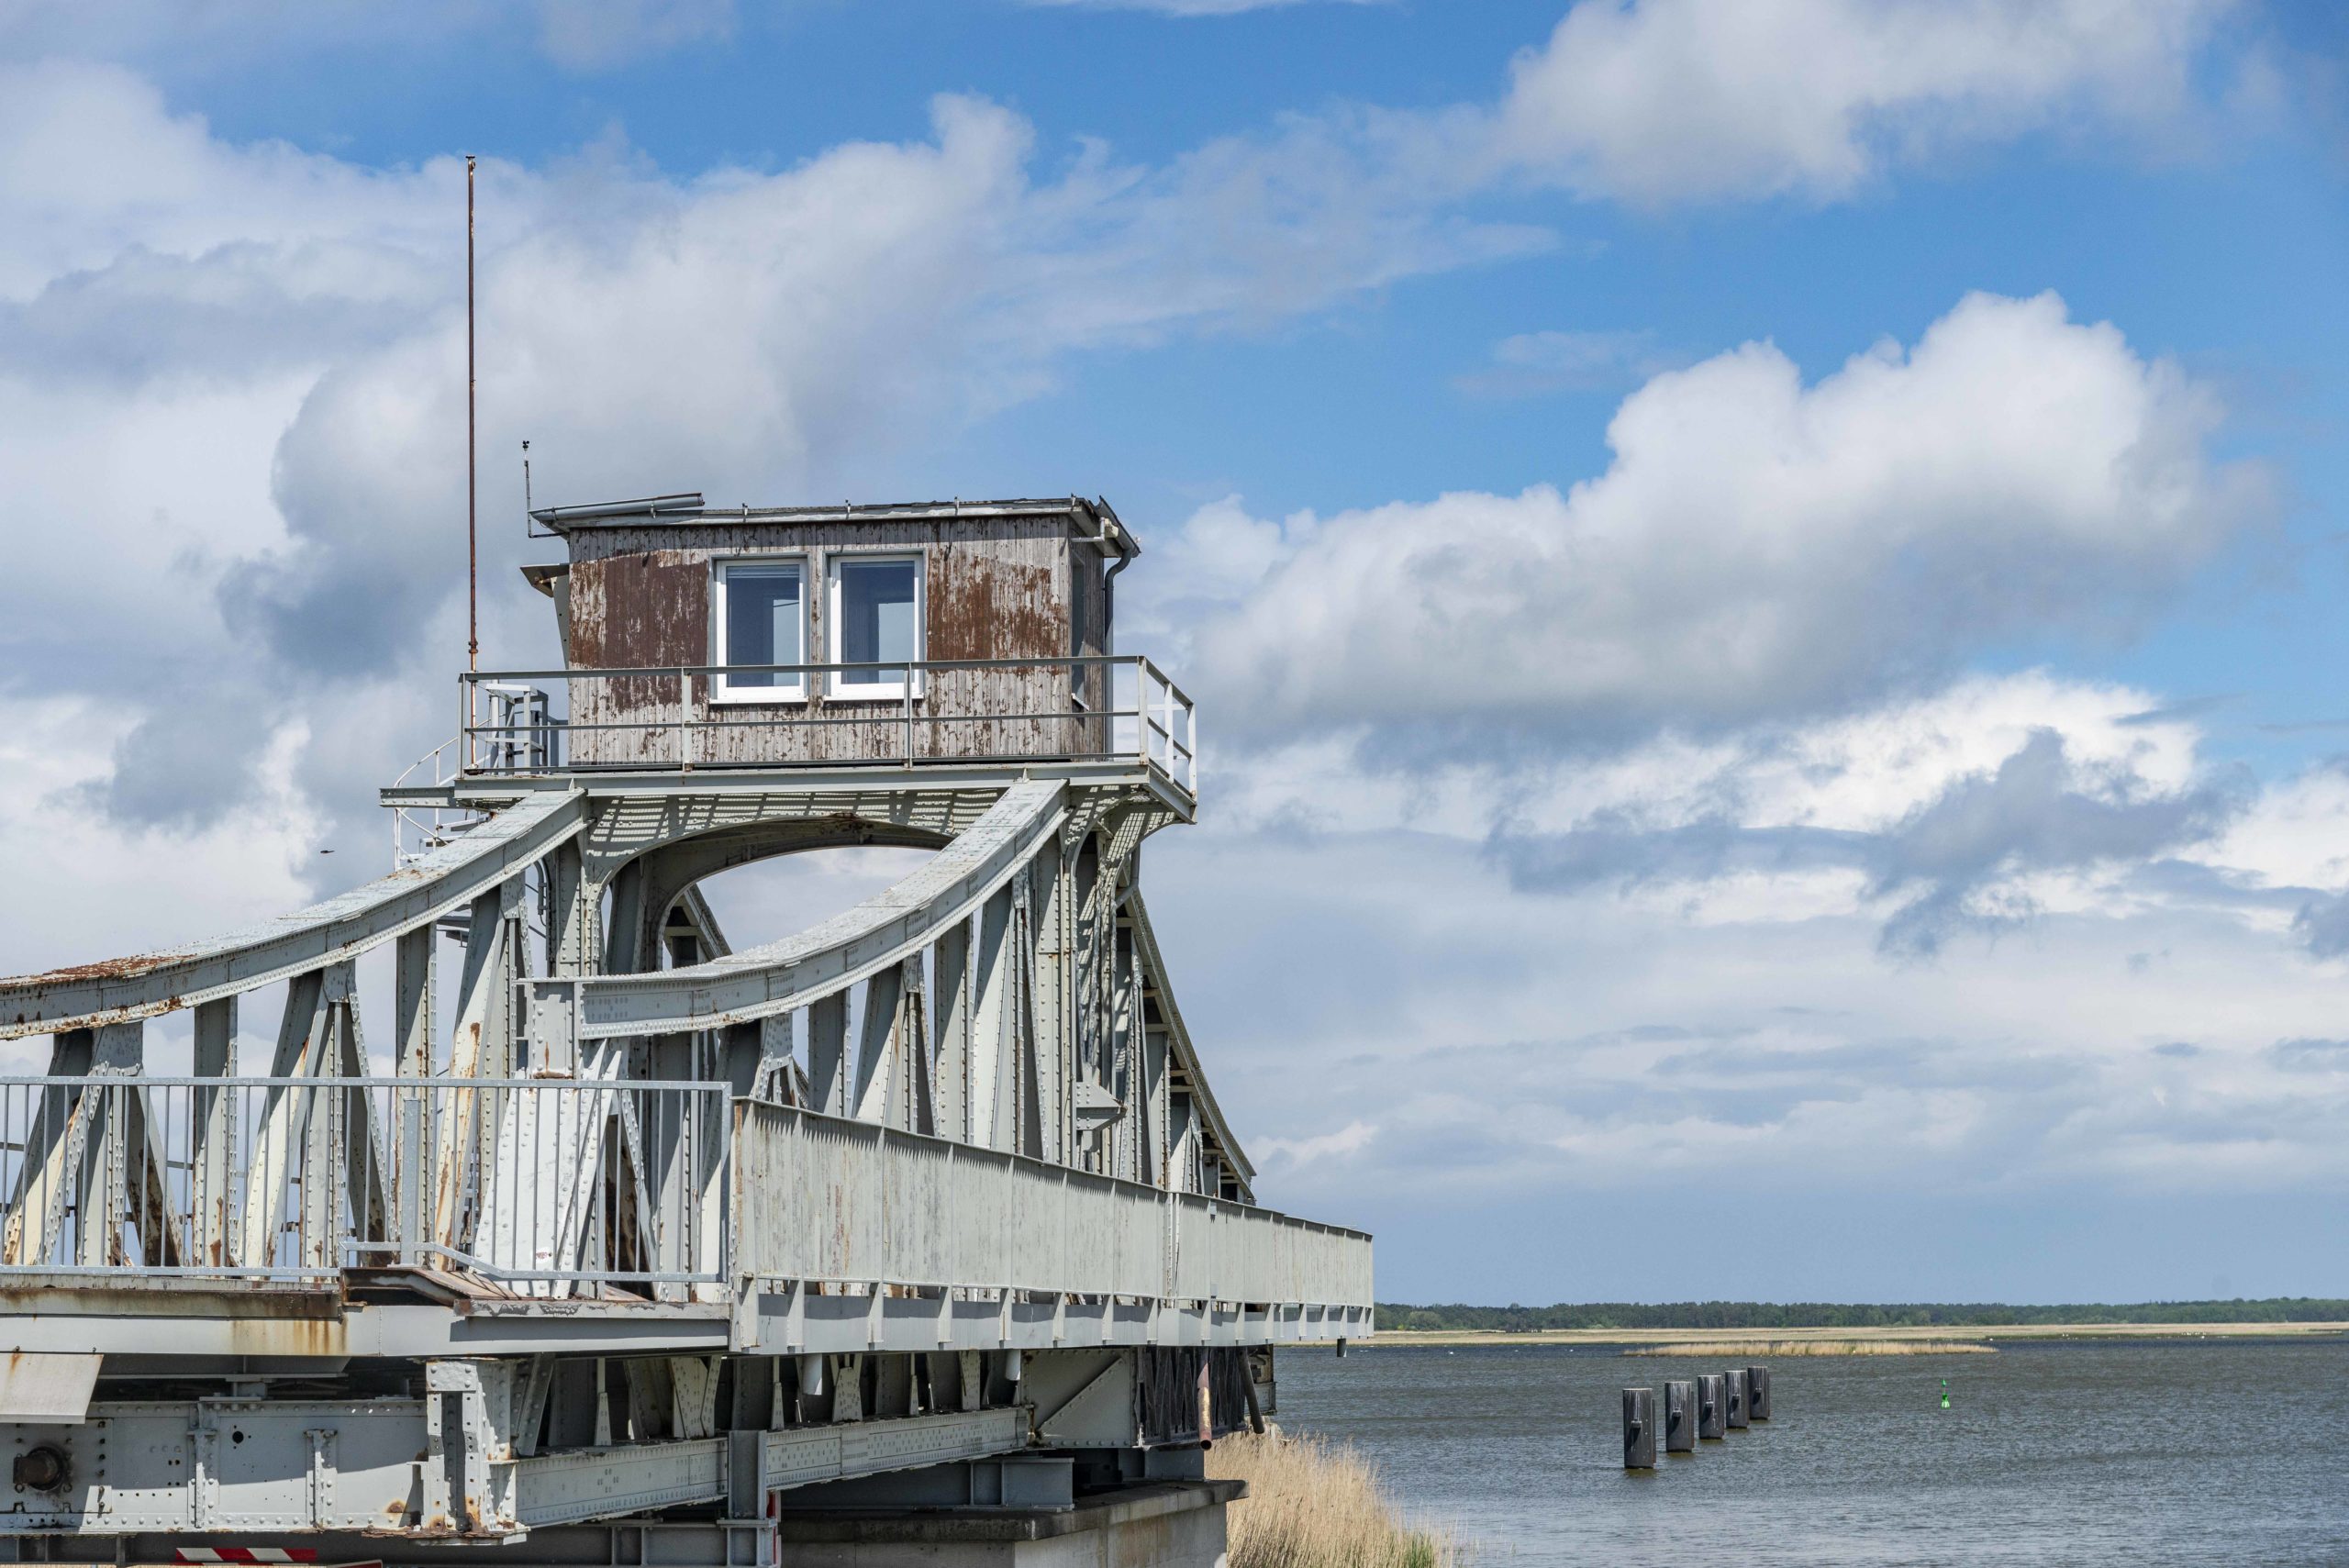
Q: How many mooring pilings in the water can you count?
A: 5